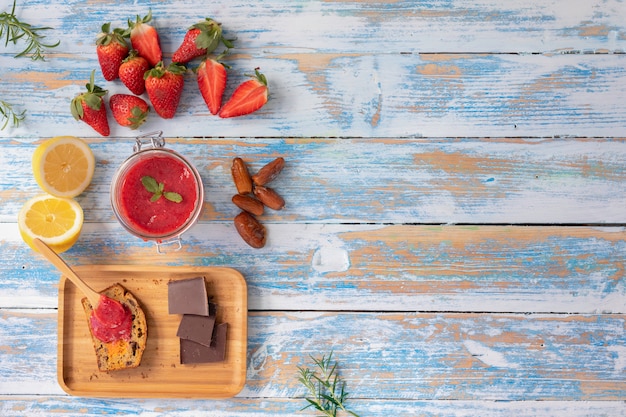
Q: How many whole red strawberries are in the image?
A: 6